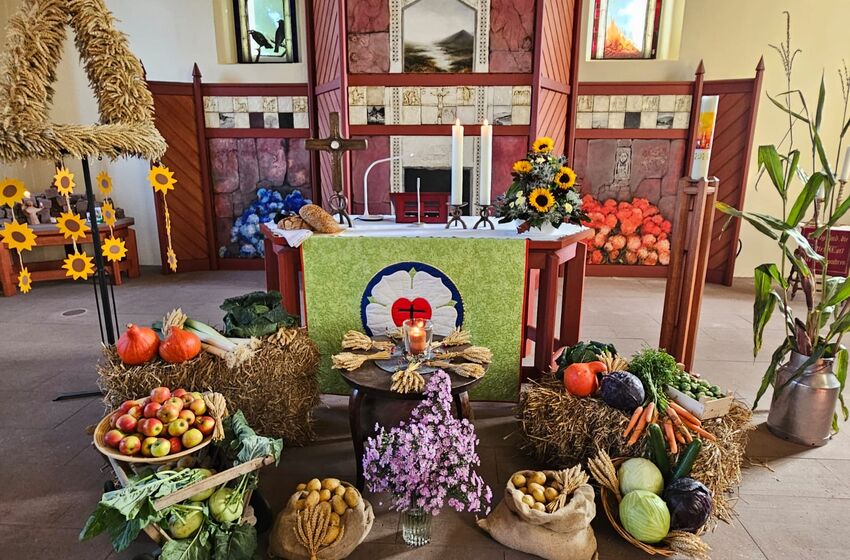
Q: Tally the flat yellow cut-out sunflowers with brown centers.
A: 12